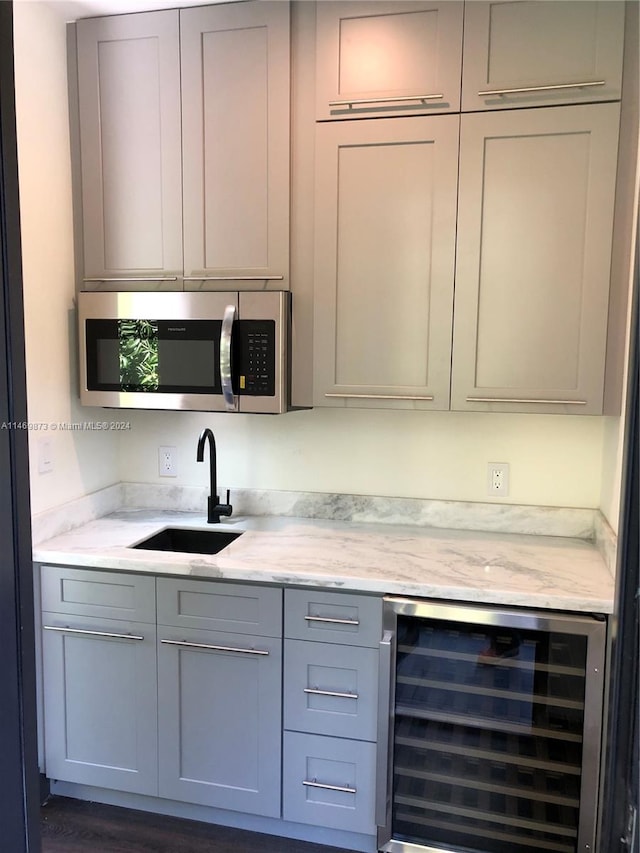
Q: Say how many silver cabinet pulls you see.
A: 11